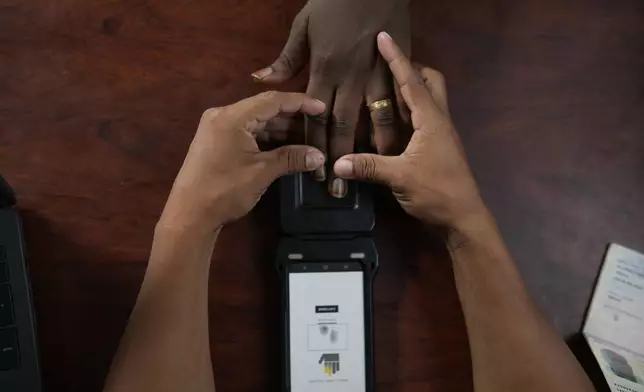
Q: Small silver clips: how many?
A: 2